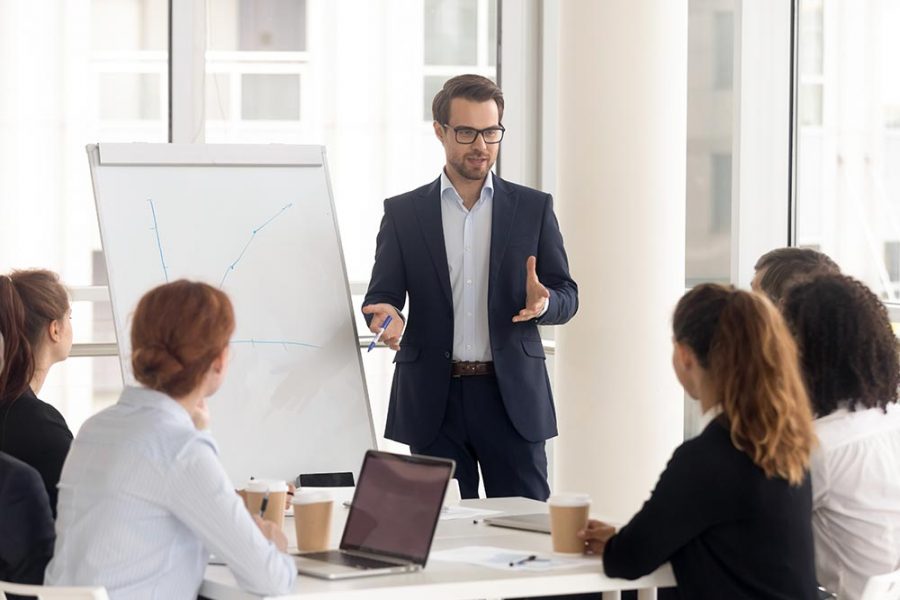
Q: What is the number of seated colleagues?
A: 6